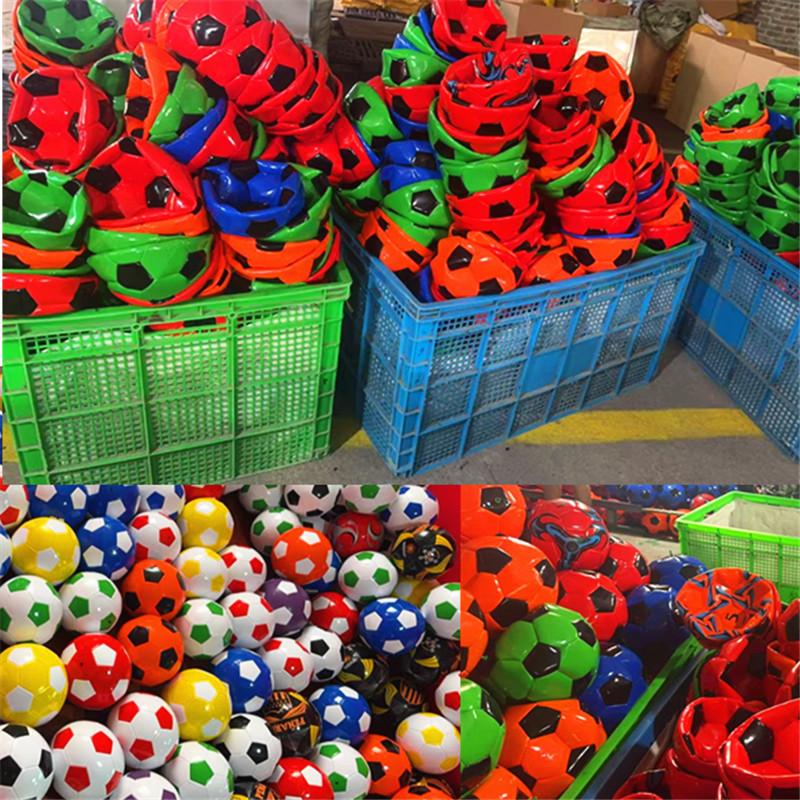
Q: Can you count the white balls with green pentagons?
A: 10